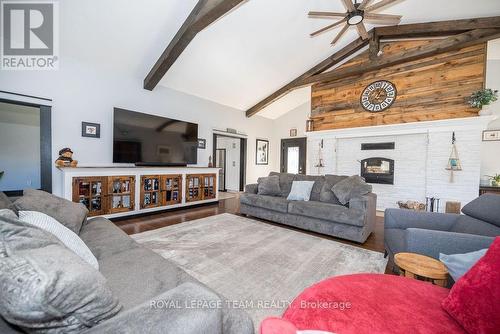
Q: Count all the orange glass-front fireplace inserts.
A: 0